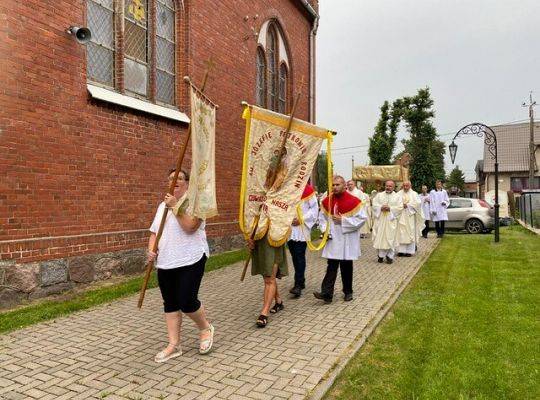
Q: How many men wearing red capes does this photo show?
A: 2